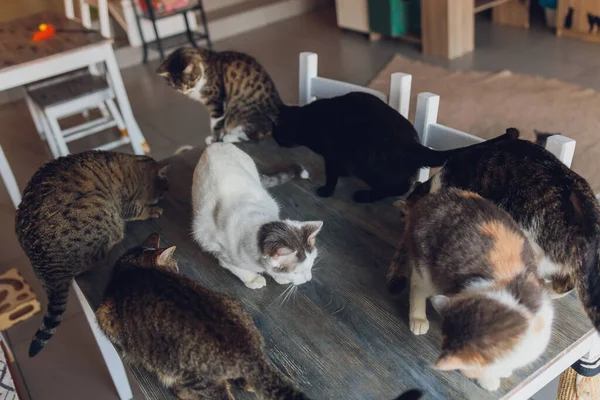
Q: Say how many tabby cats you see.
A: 3